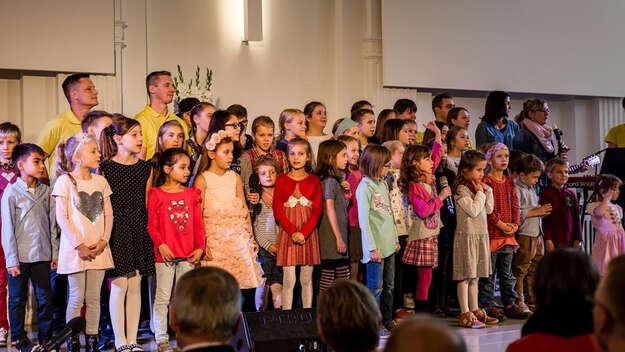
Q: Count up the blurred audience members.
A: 5